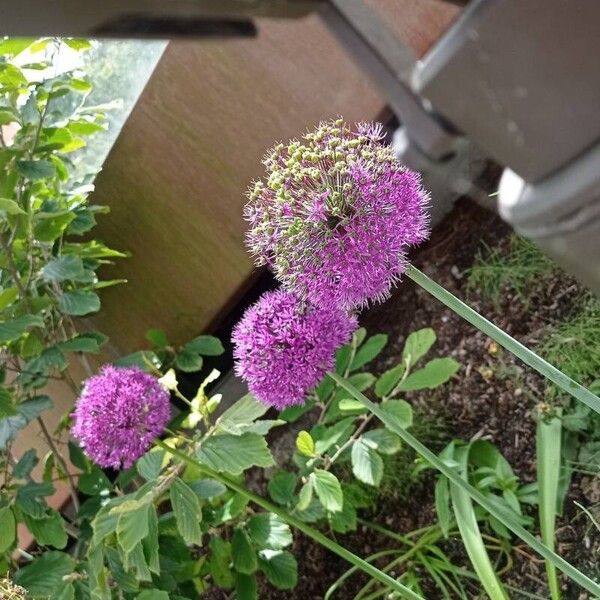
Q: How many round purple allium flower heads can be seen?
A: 3